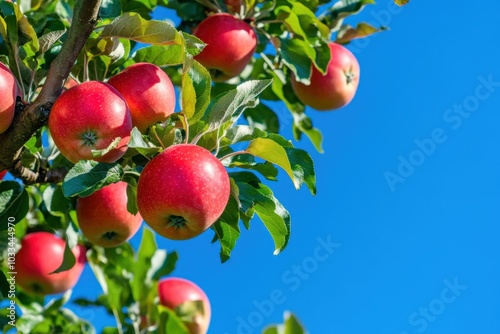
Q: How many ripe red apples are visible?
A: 9